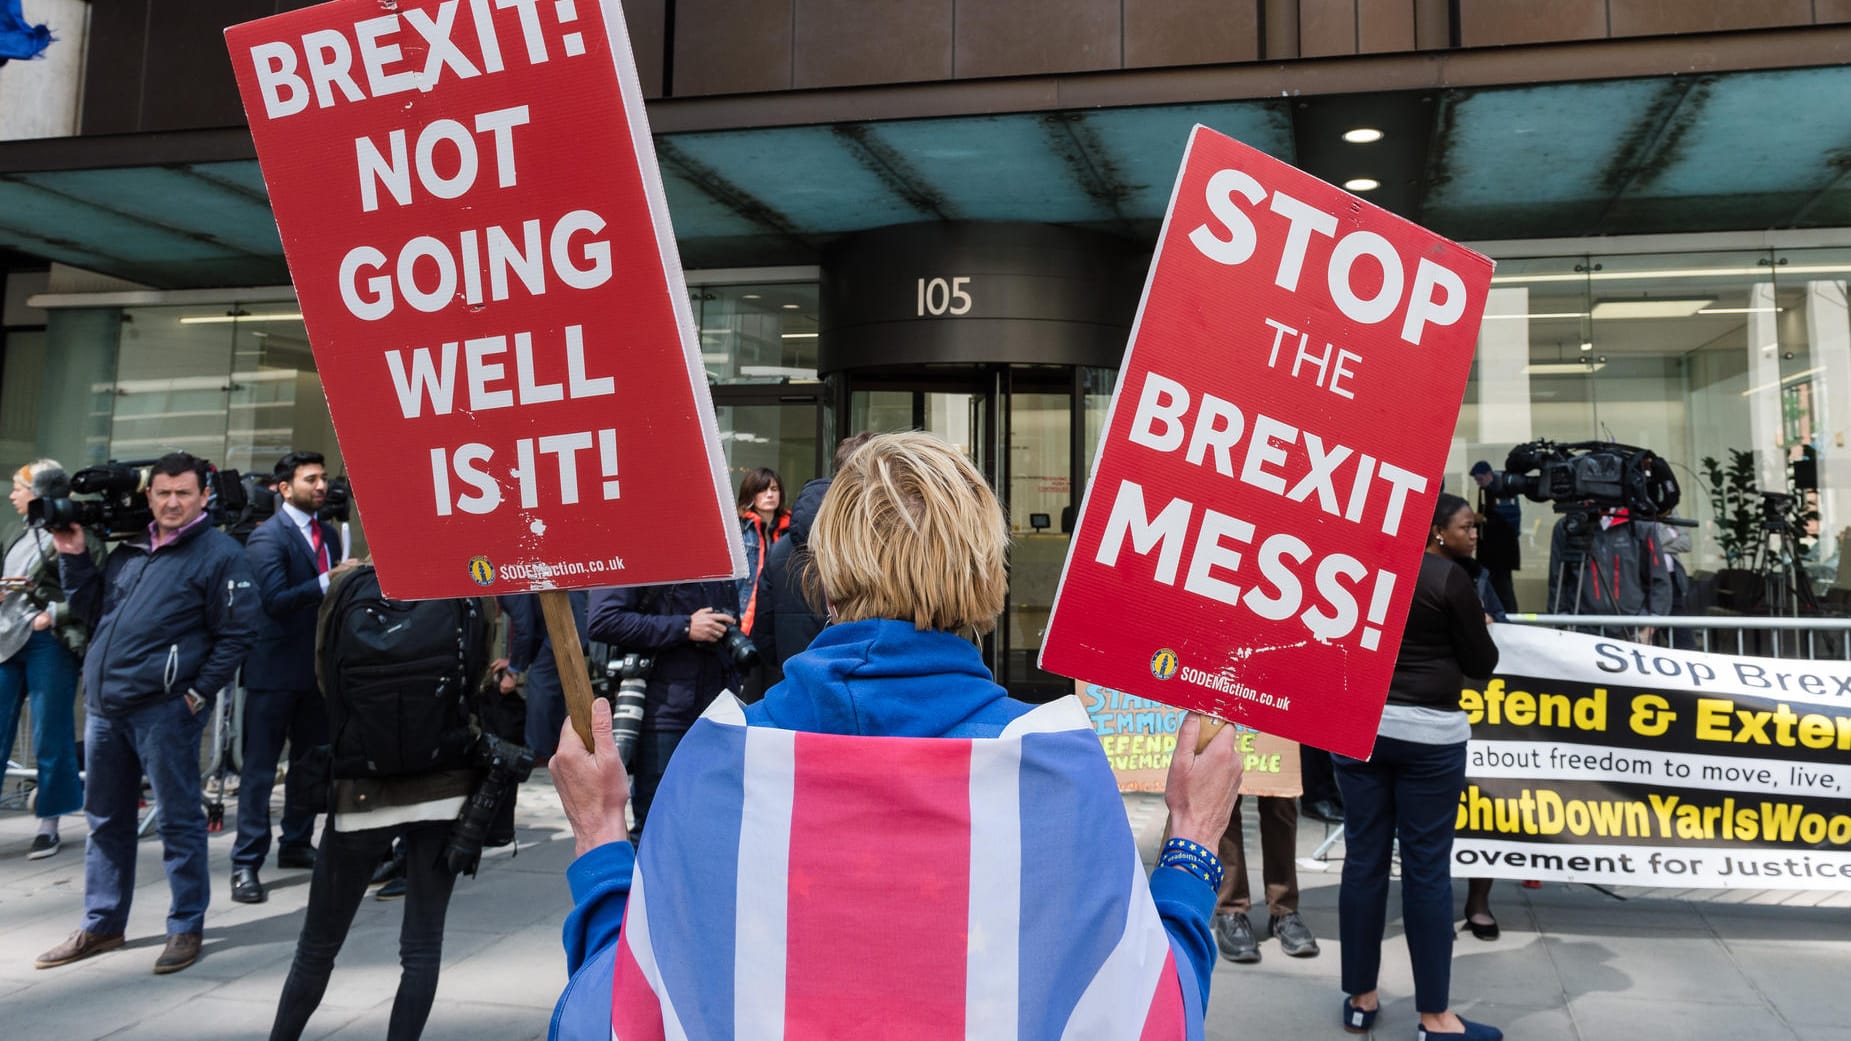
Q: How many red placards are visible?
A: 2